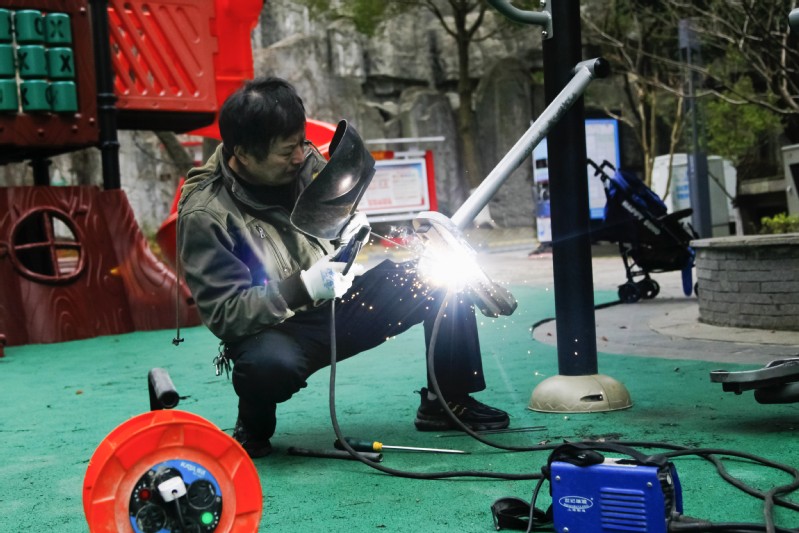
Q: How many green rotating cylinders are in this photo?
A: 9